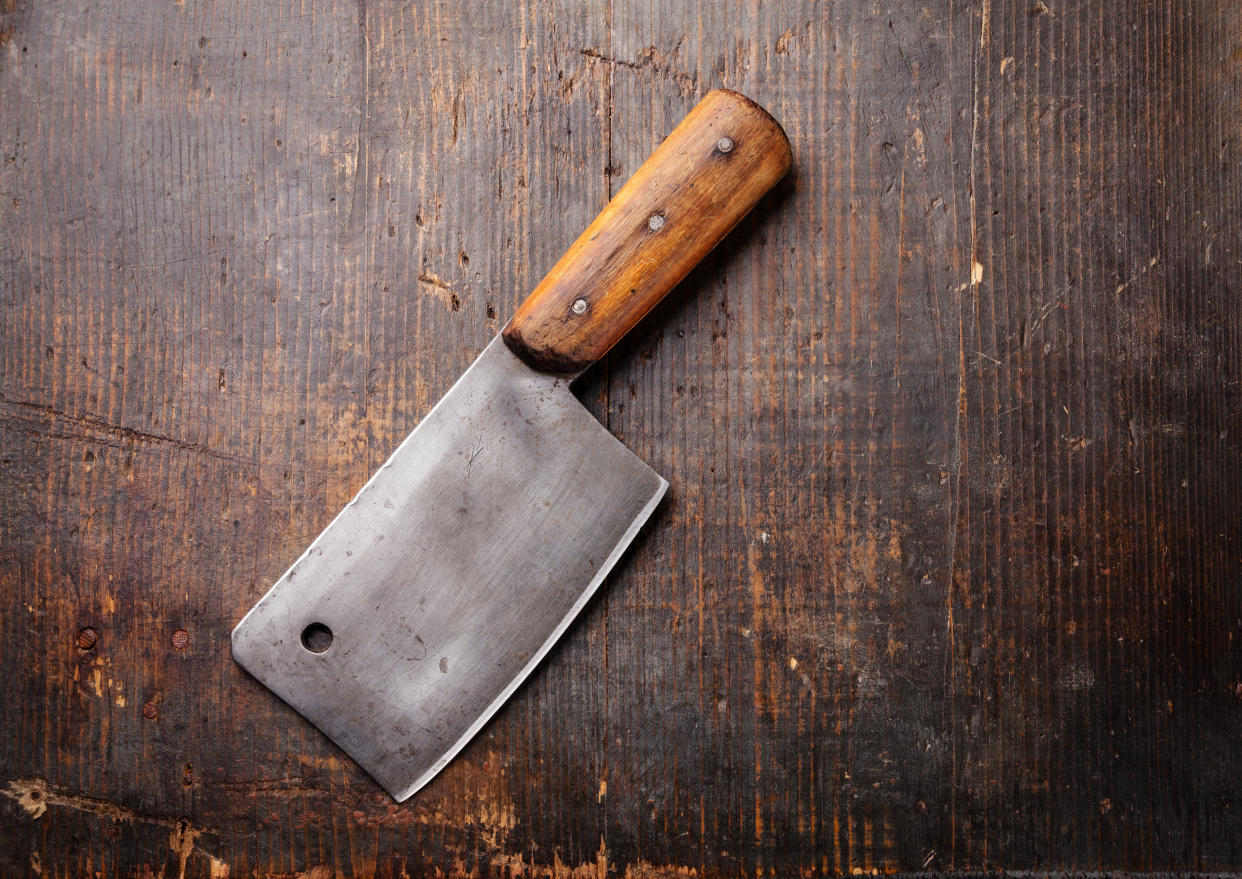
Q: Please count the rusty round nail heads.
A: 3